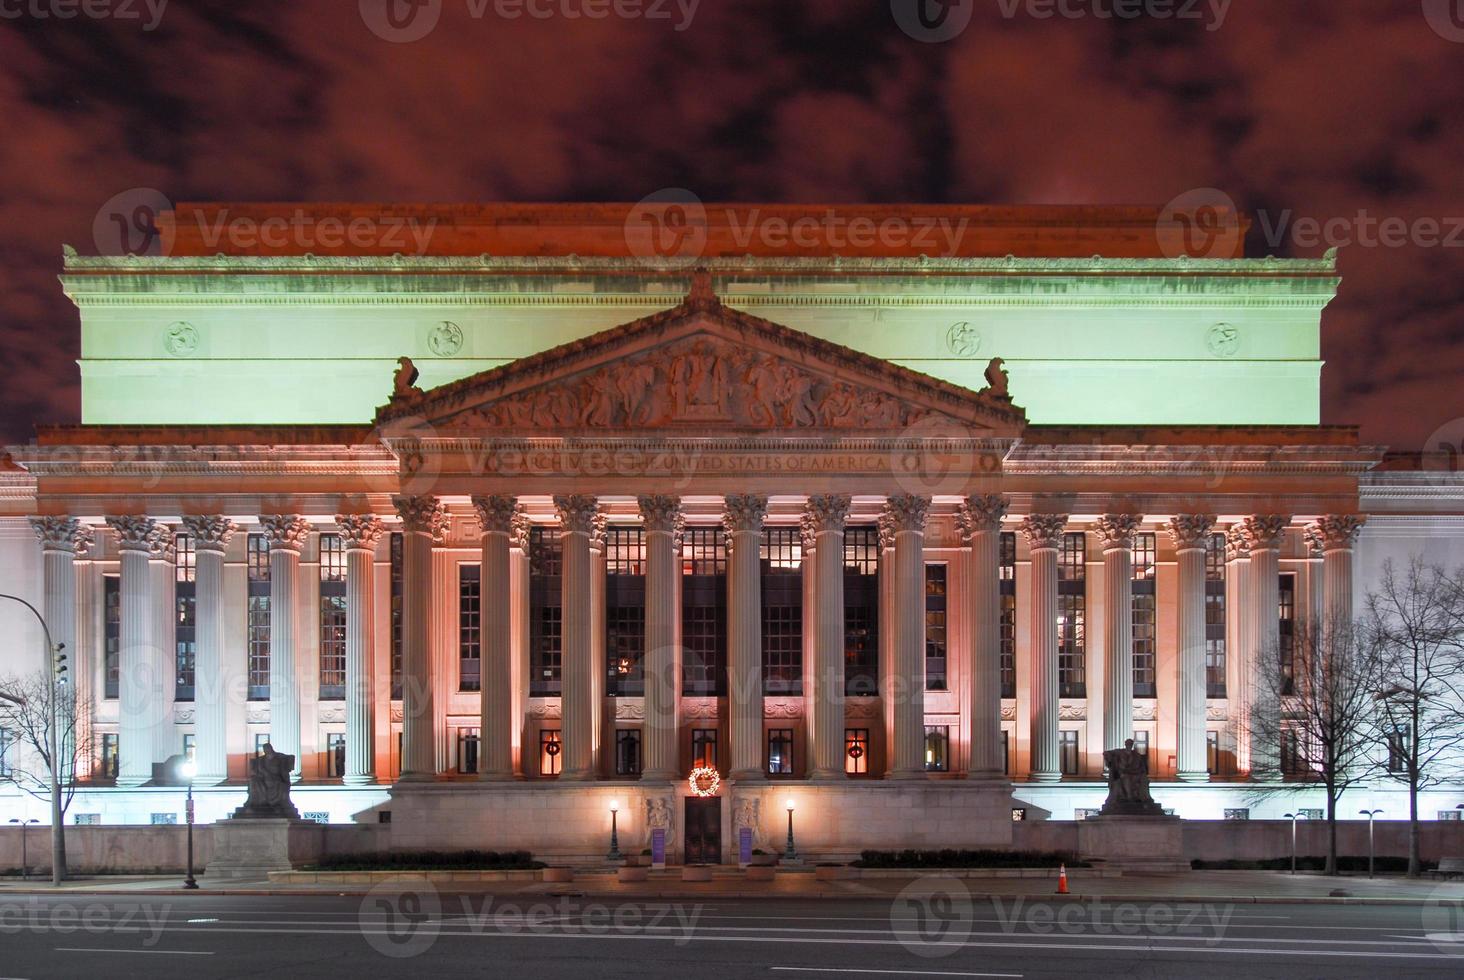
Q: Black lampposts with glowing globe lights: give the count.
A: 3